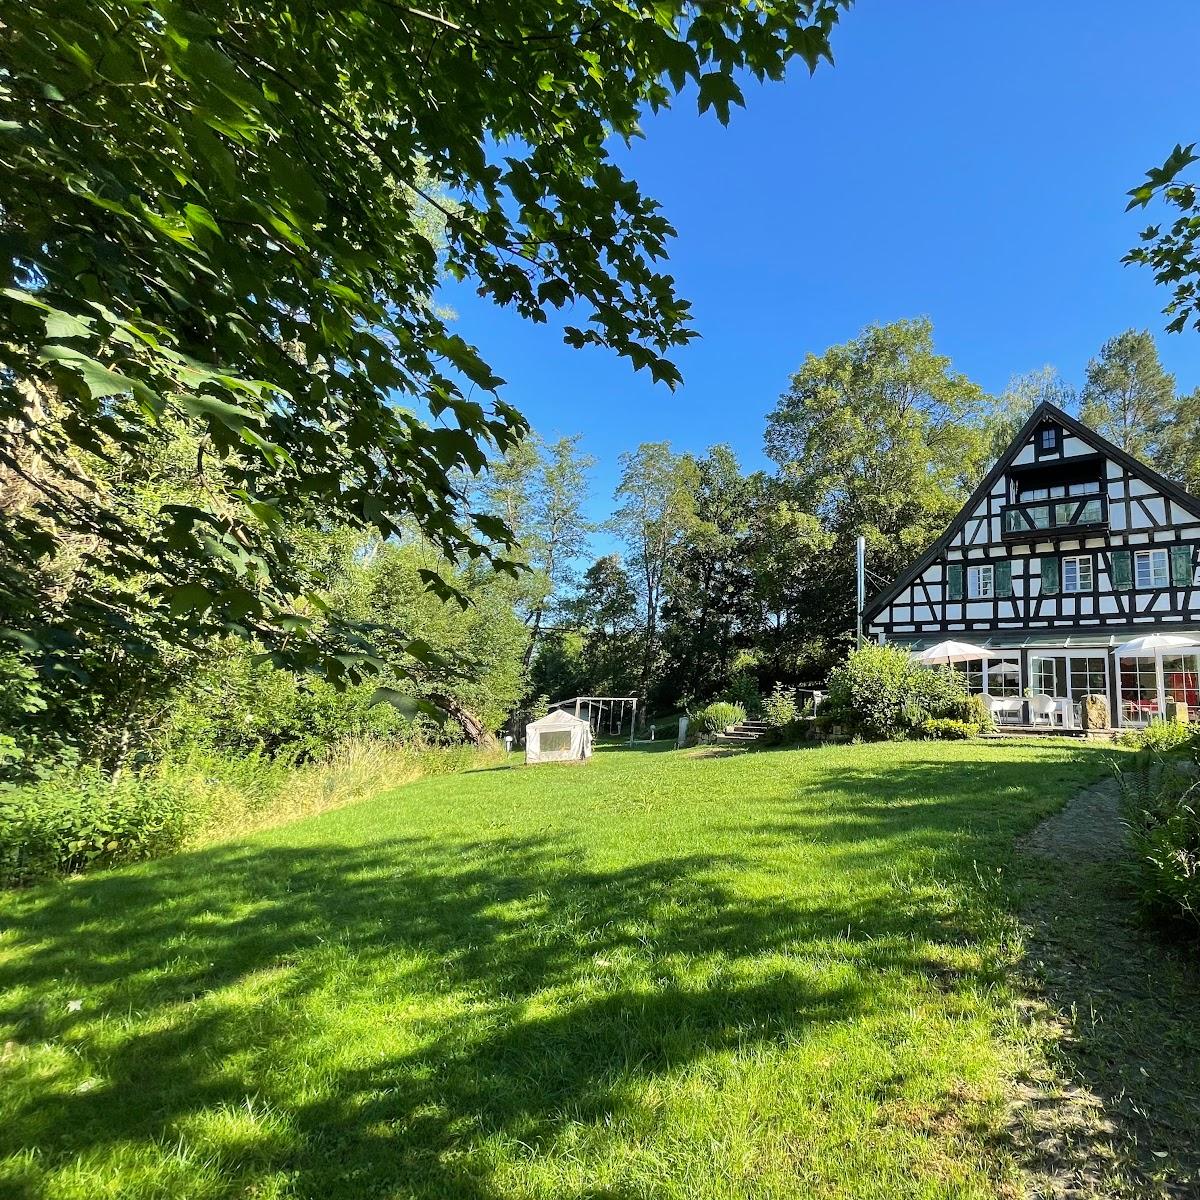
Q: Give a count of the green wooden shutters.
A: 5